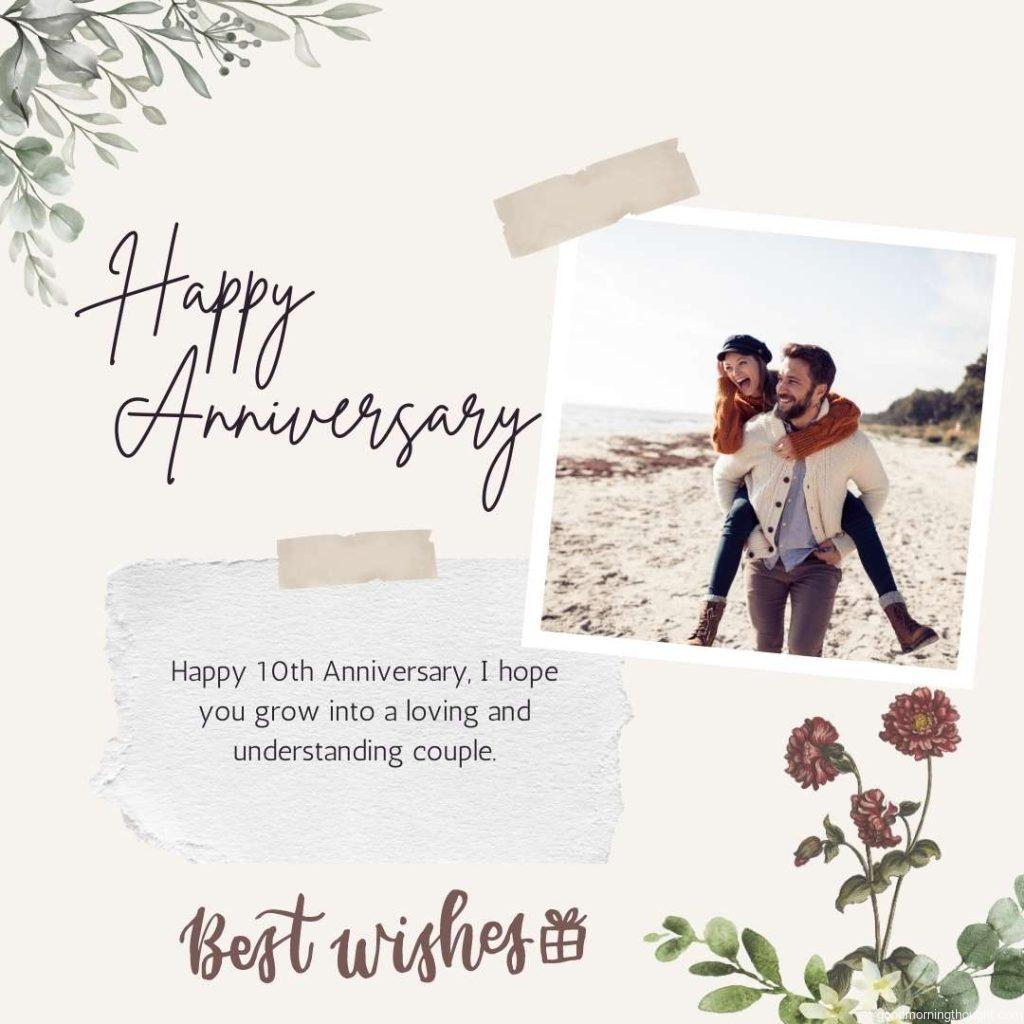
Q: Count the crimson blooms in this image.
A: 3